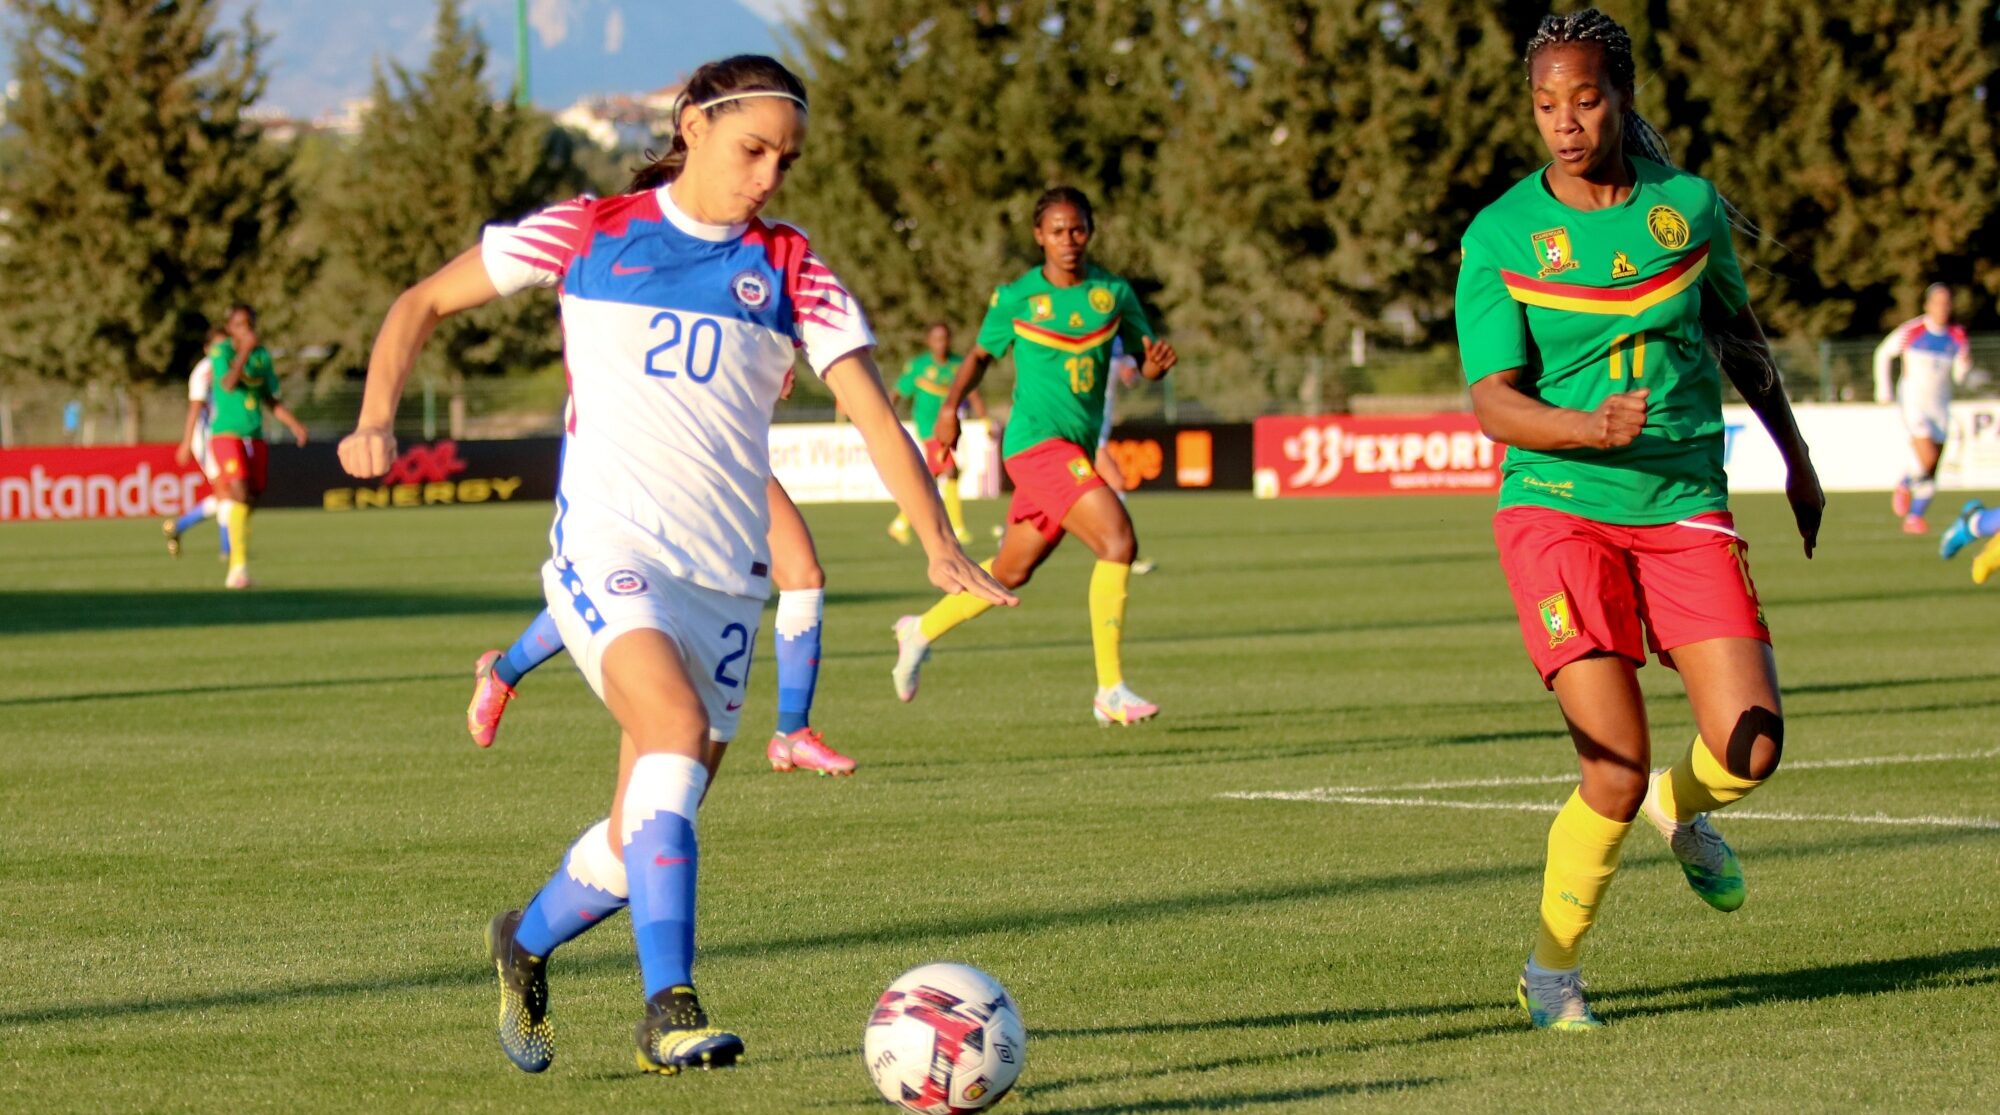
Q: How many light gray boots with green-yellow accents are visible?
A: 2